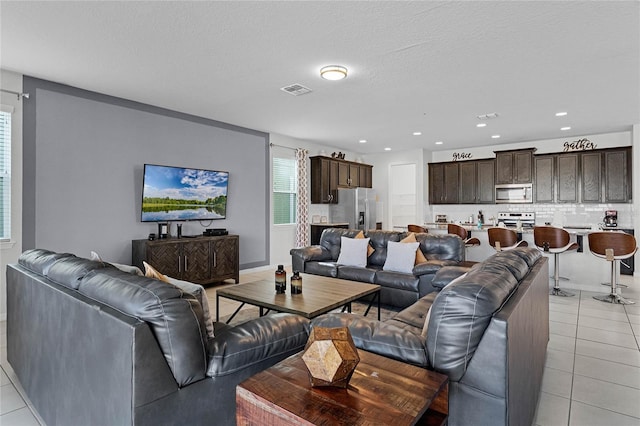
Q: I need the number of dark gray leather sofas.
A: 3